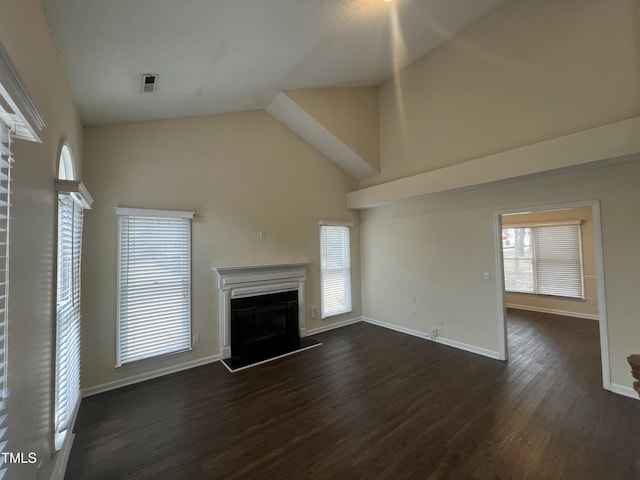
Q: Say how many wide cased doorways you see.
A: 1